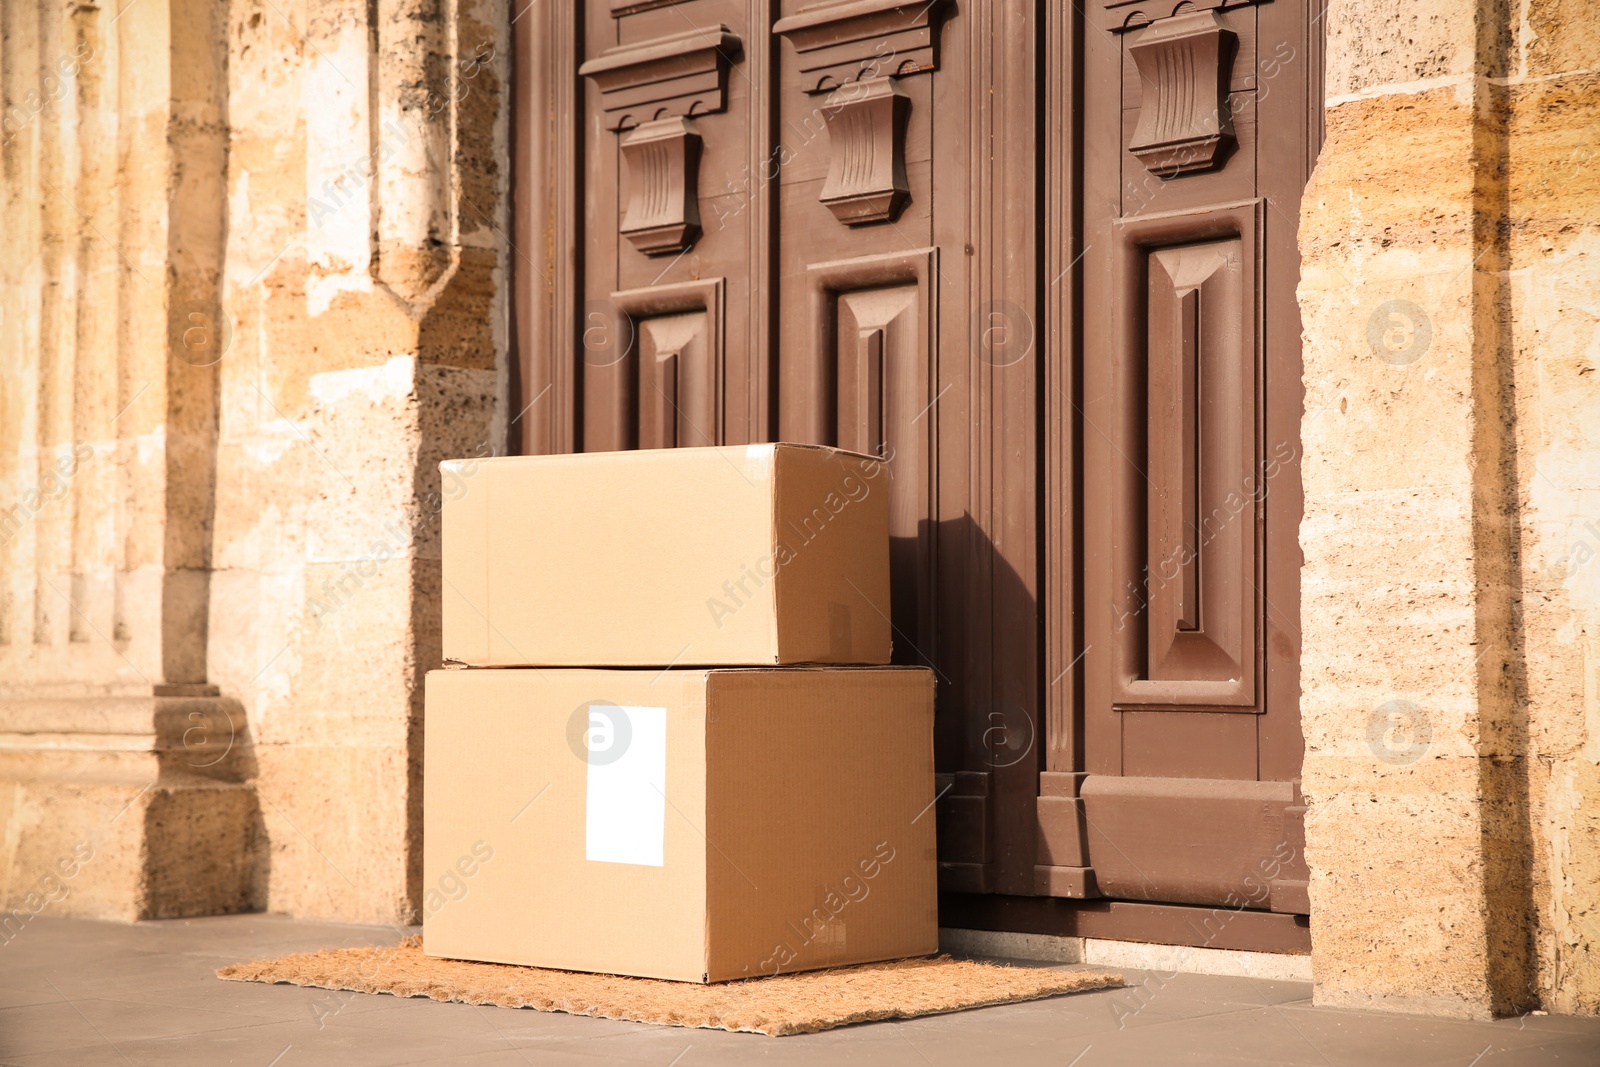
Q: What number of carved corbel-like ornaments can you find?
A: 3